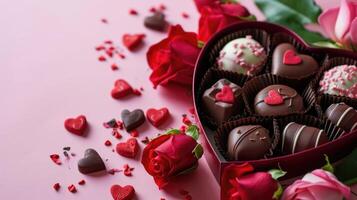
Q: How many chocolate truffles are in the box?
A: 8